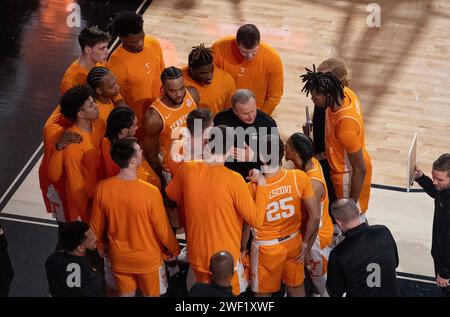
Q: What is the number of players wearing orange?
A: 14